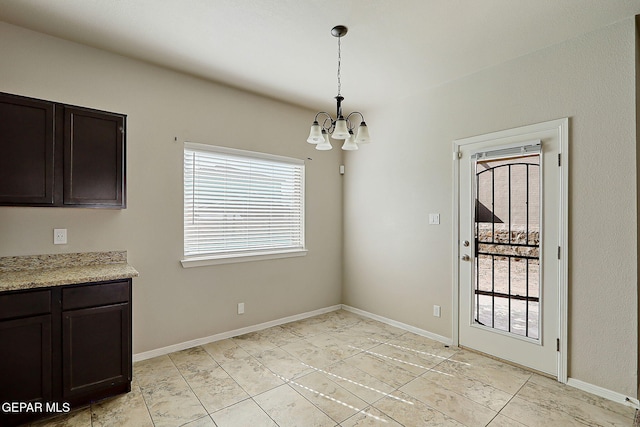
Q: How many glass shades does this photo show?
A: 5